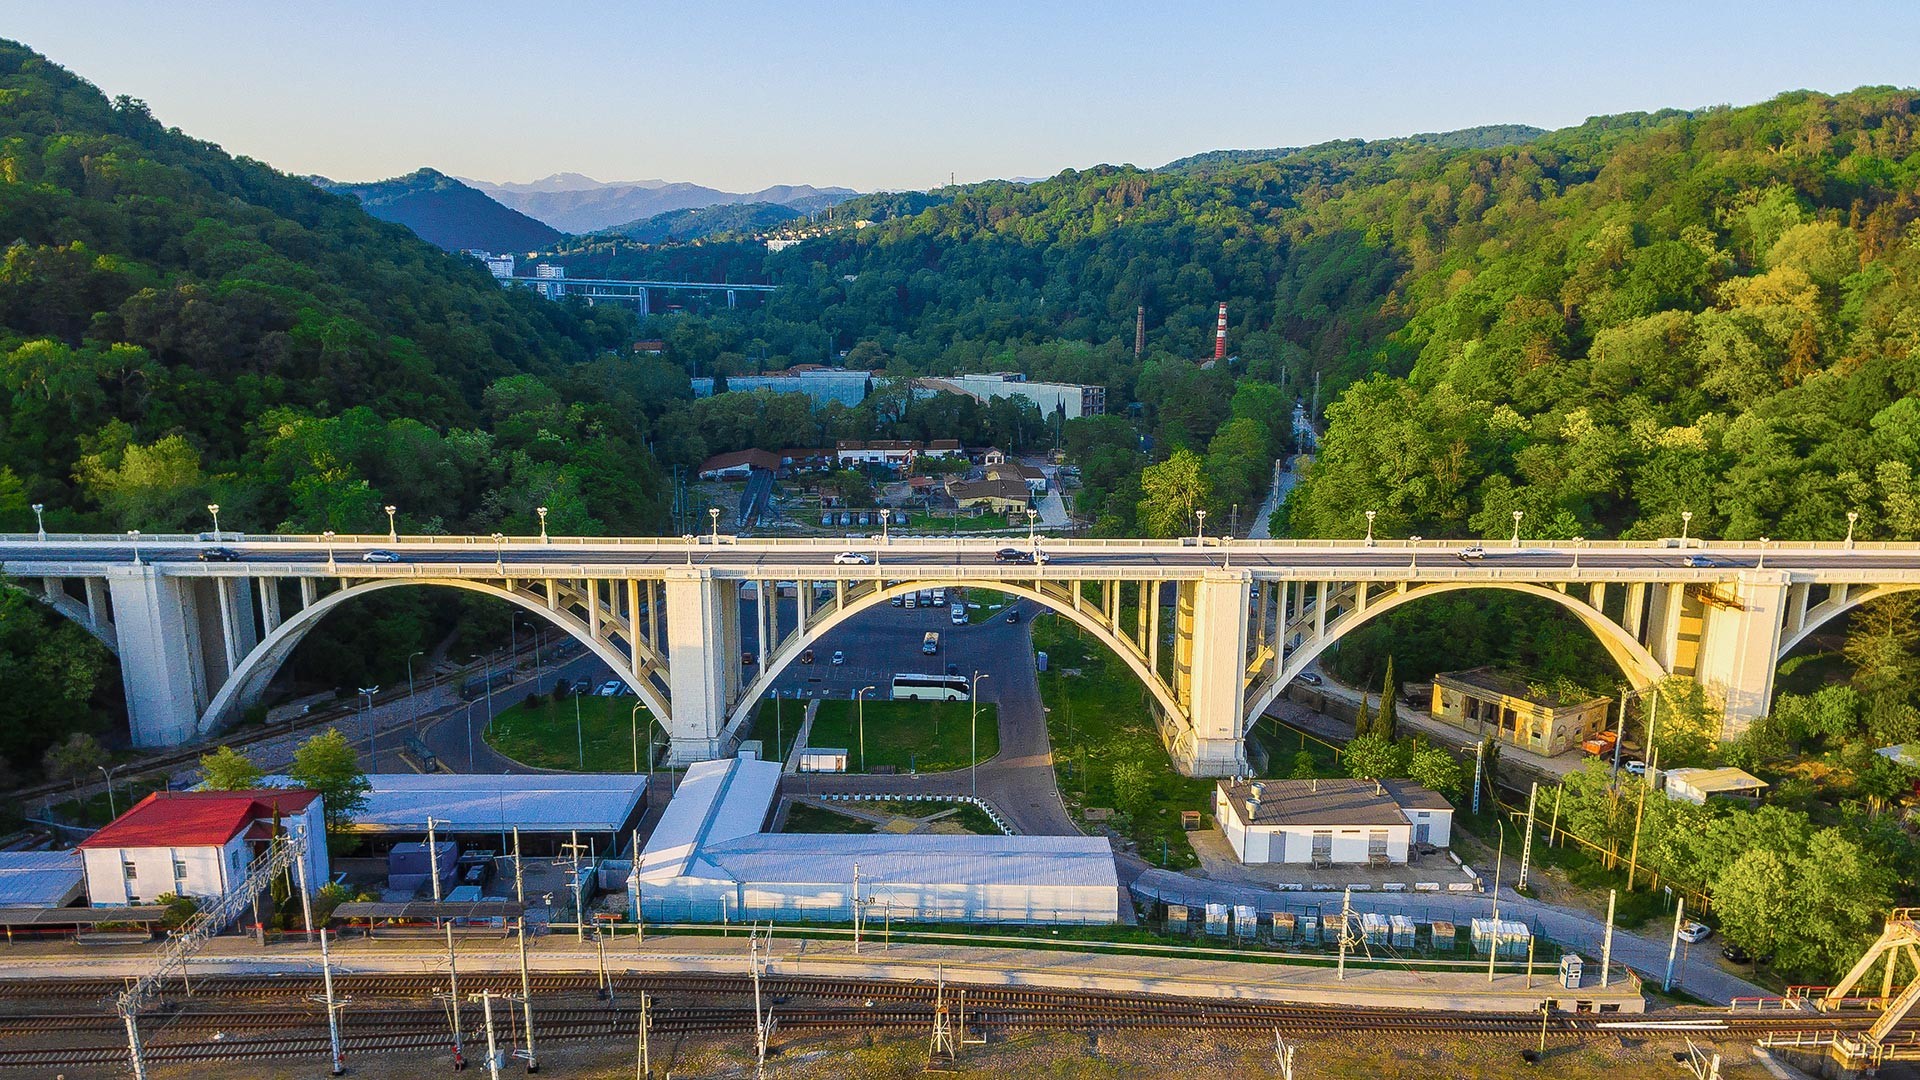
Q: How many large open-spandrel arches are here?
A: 3